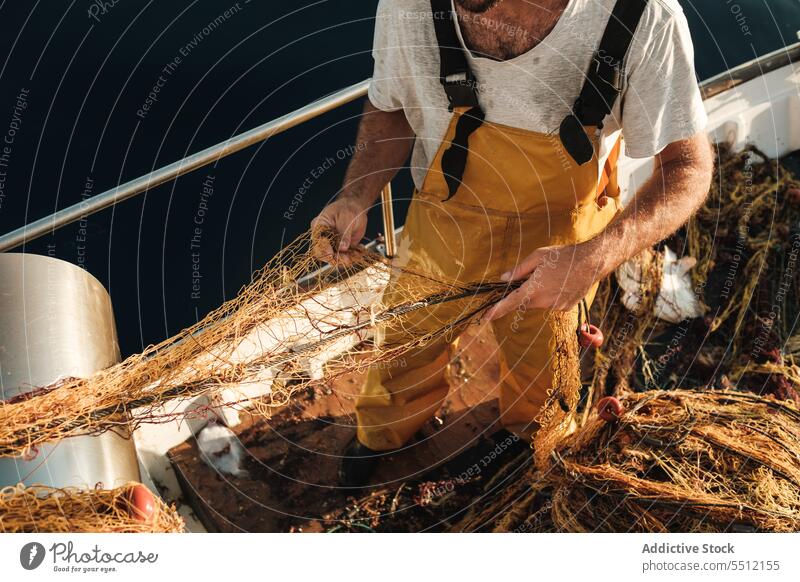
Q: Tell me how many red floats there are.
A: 3